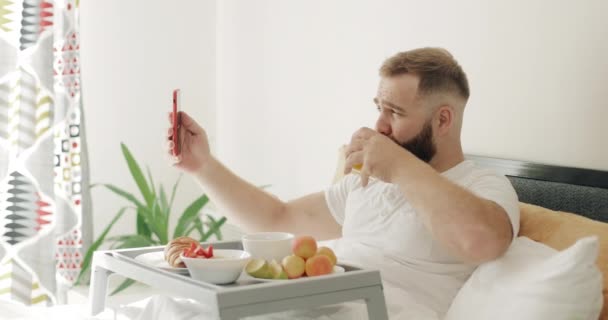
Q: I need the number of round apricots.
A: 4